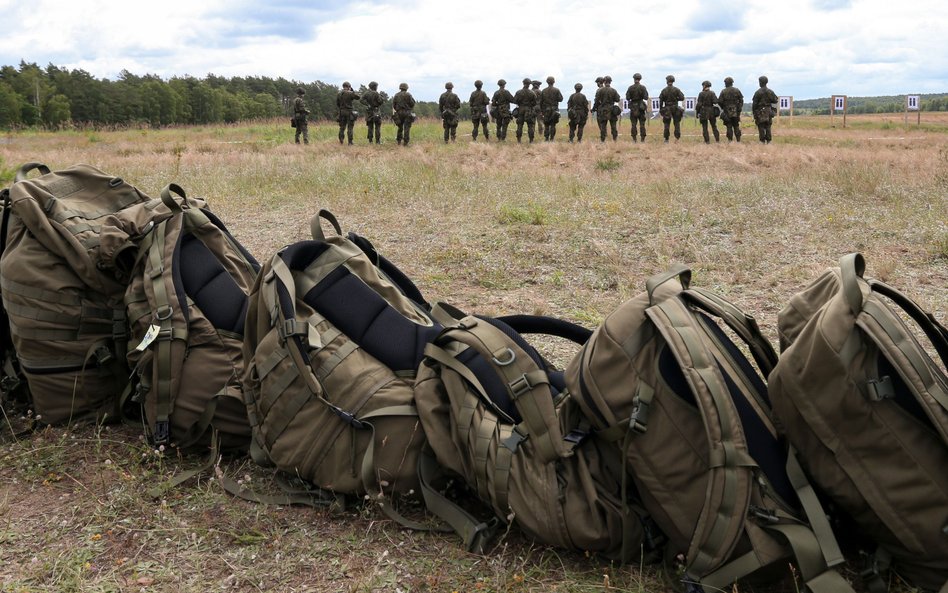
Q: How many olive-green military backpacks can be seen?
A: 6